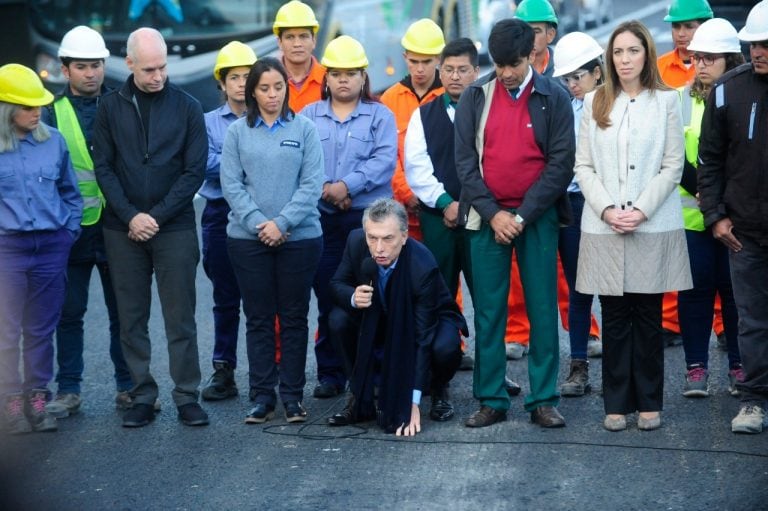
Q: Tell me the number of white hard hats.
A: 4